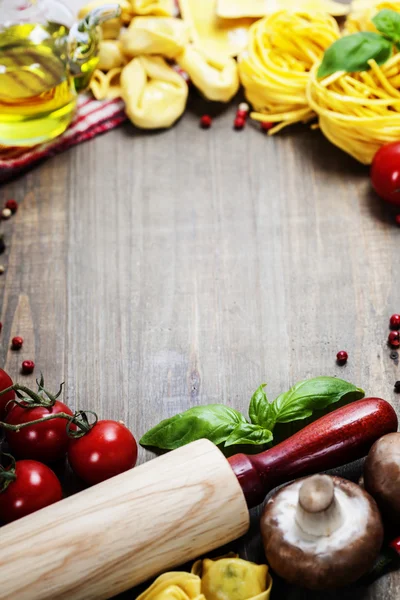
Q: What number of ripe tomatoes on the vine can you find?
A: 4